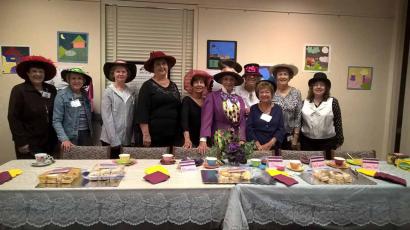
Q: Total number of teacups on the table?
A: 7